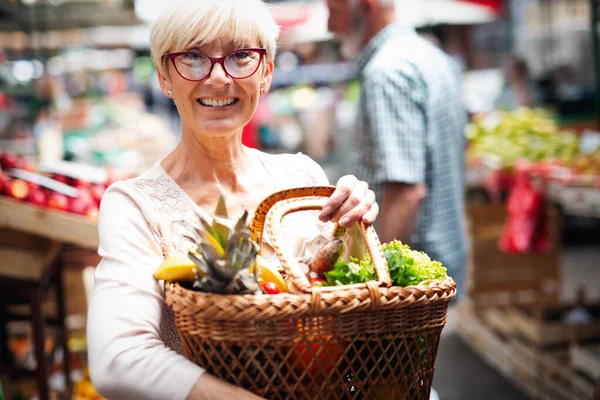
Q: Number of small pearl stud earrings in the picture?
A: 2